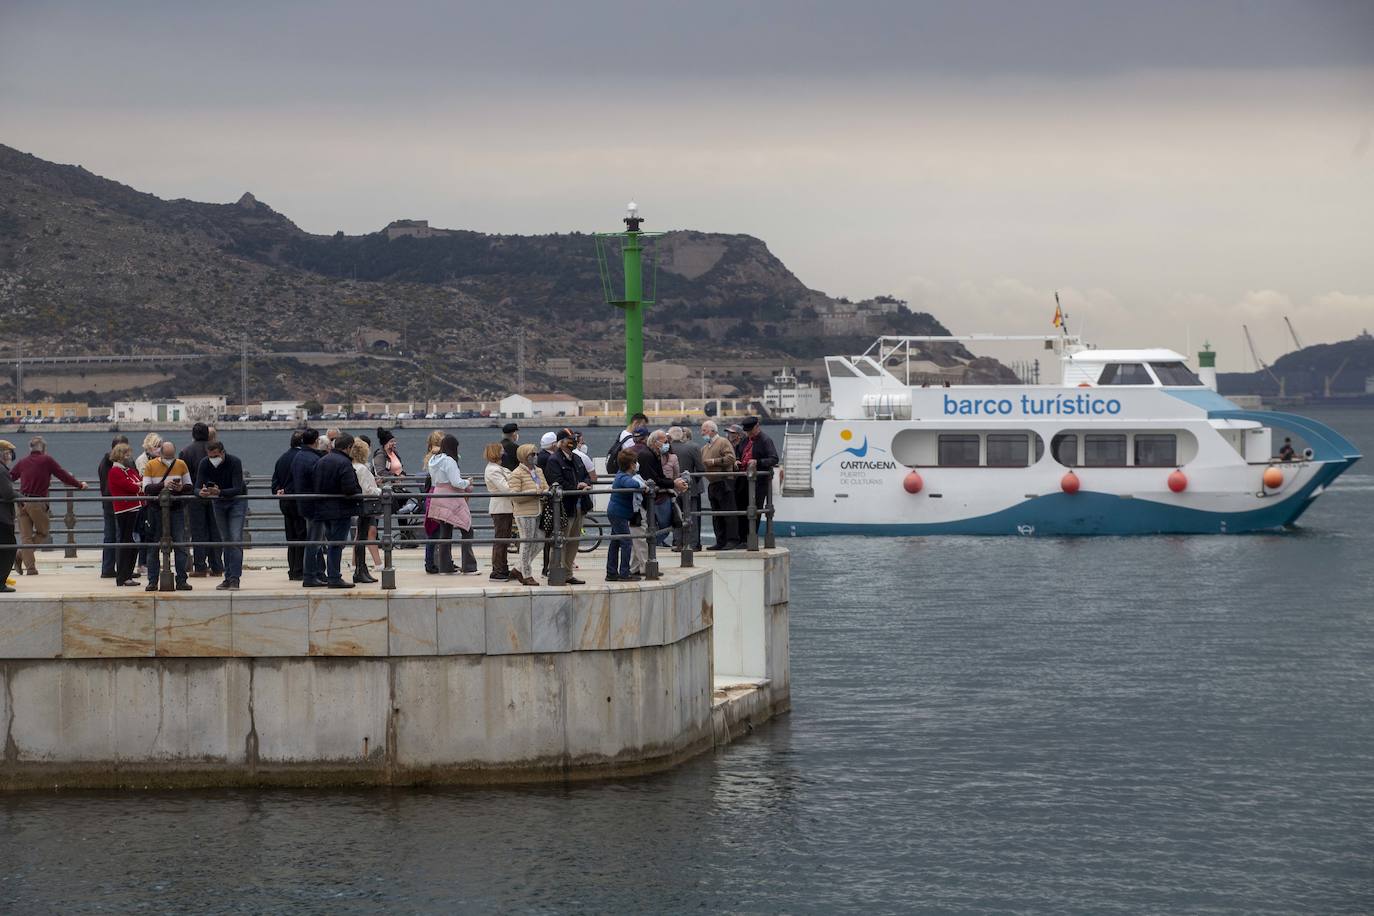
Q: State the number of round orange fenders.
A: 4